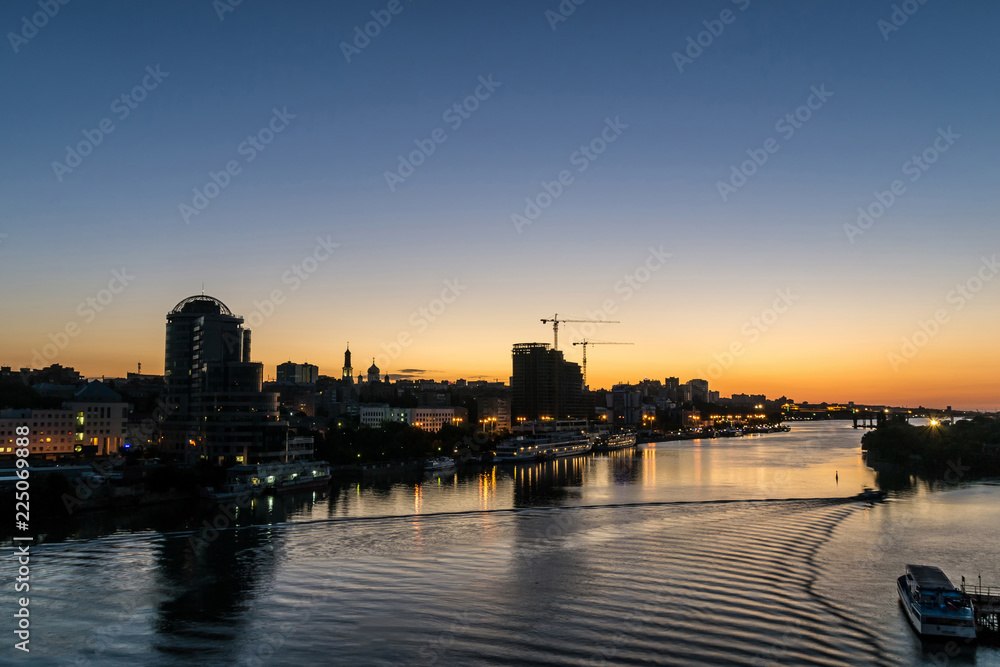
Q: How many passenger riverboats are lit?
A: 3